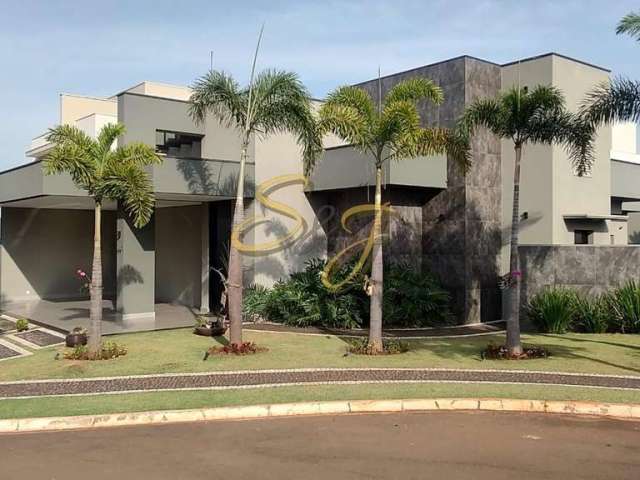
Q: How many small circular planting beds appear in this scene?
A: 4